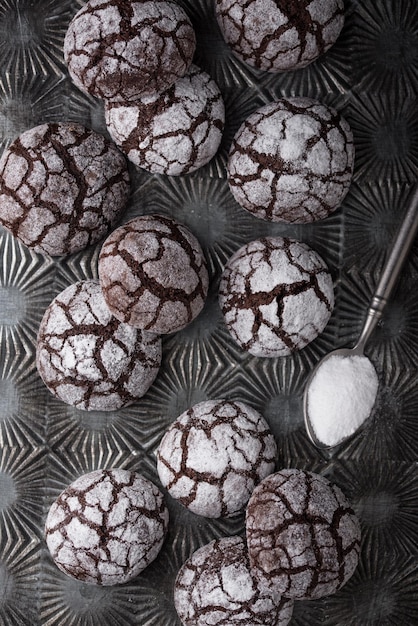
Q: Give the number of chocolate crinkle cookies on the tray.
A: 12